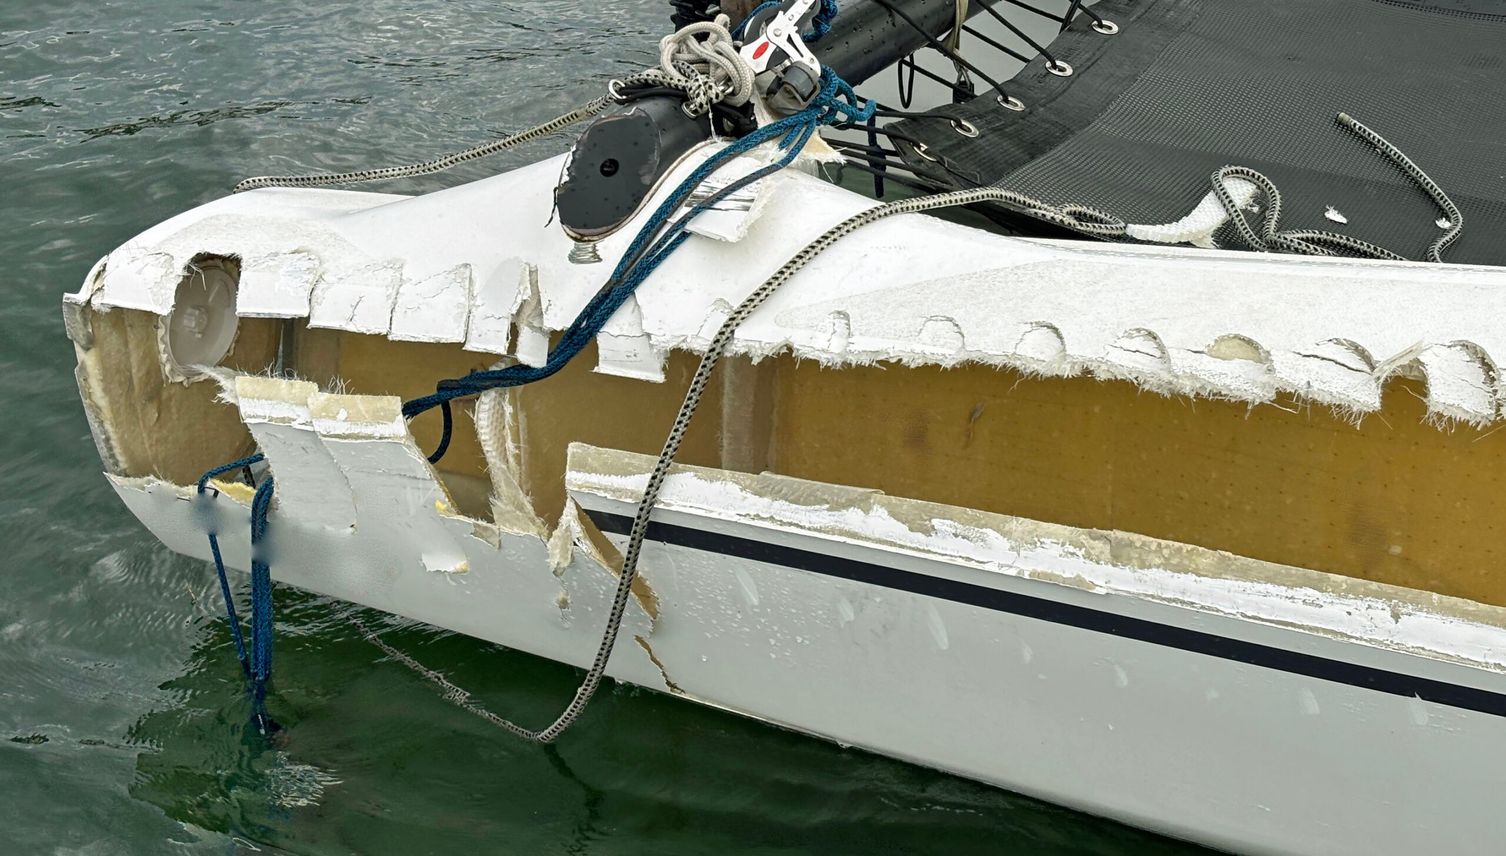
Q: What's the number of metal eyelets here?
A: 5